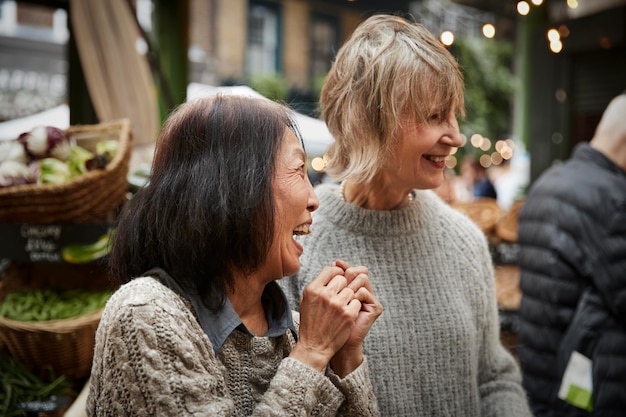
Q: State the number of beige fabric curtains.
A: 1